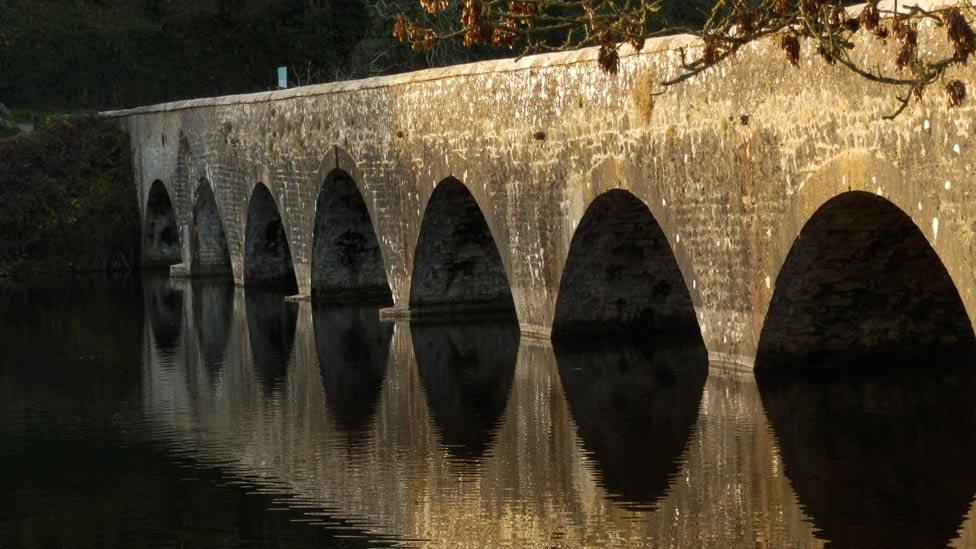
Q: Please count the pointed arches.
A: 7